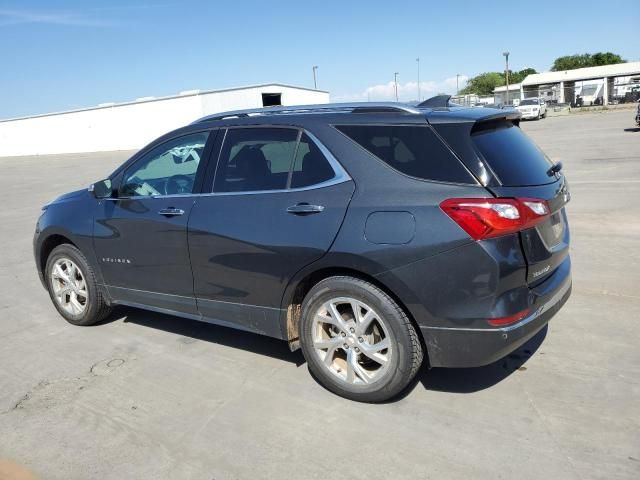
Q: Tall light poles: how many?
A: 5